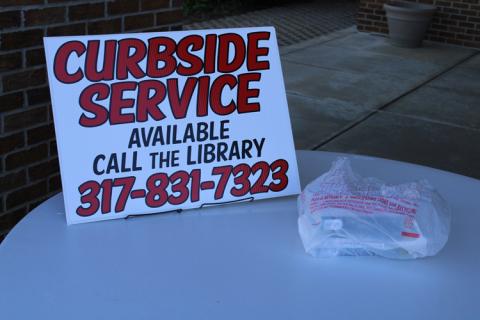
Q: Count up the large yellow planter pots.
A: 0